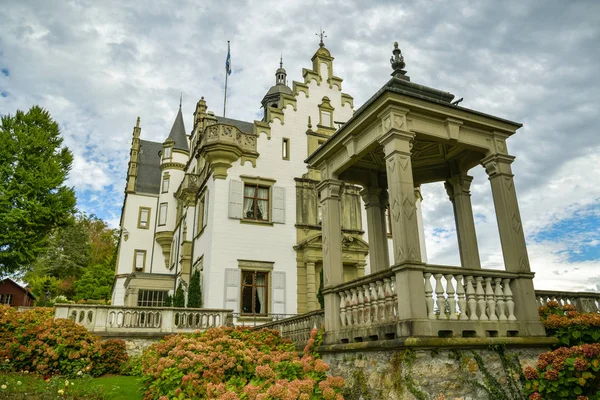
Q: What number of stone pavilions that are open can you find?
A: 1